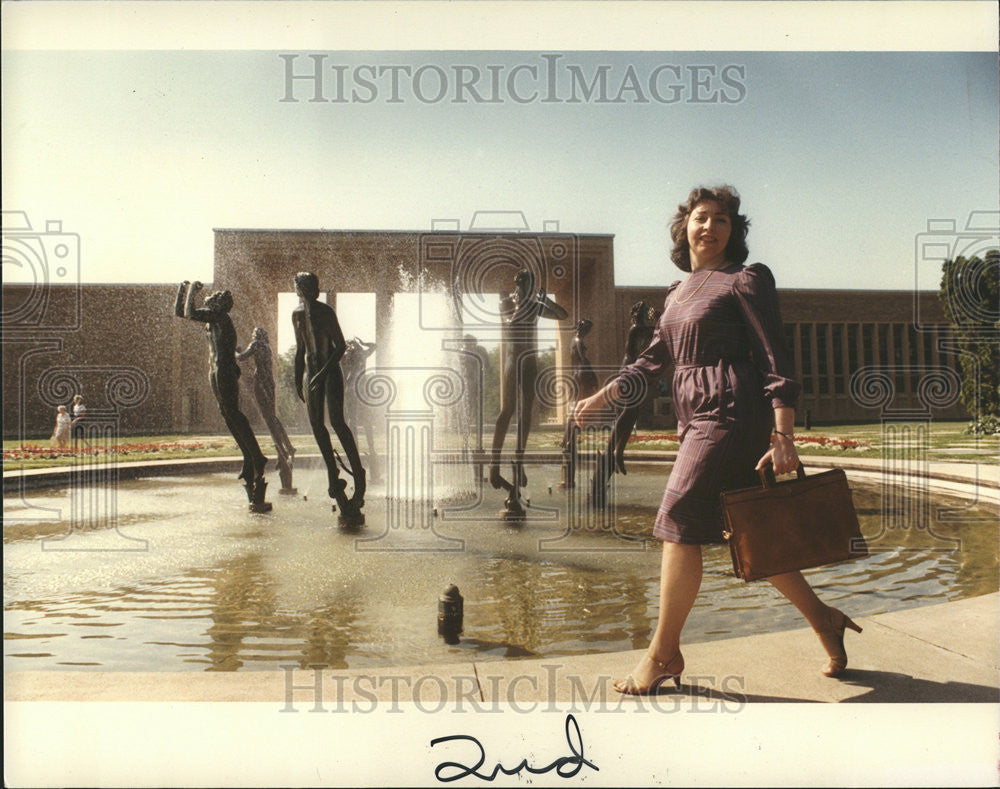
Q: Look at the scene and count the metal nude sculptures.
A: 8